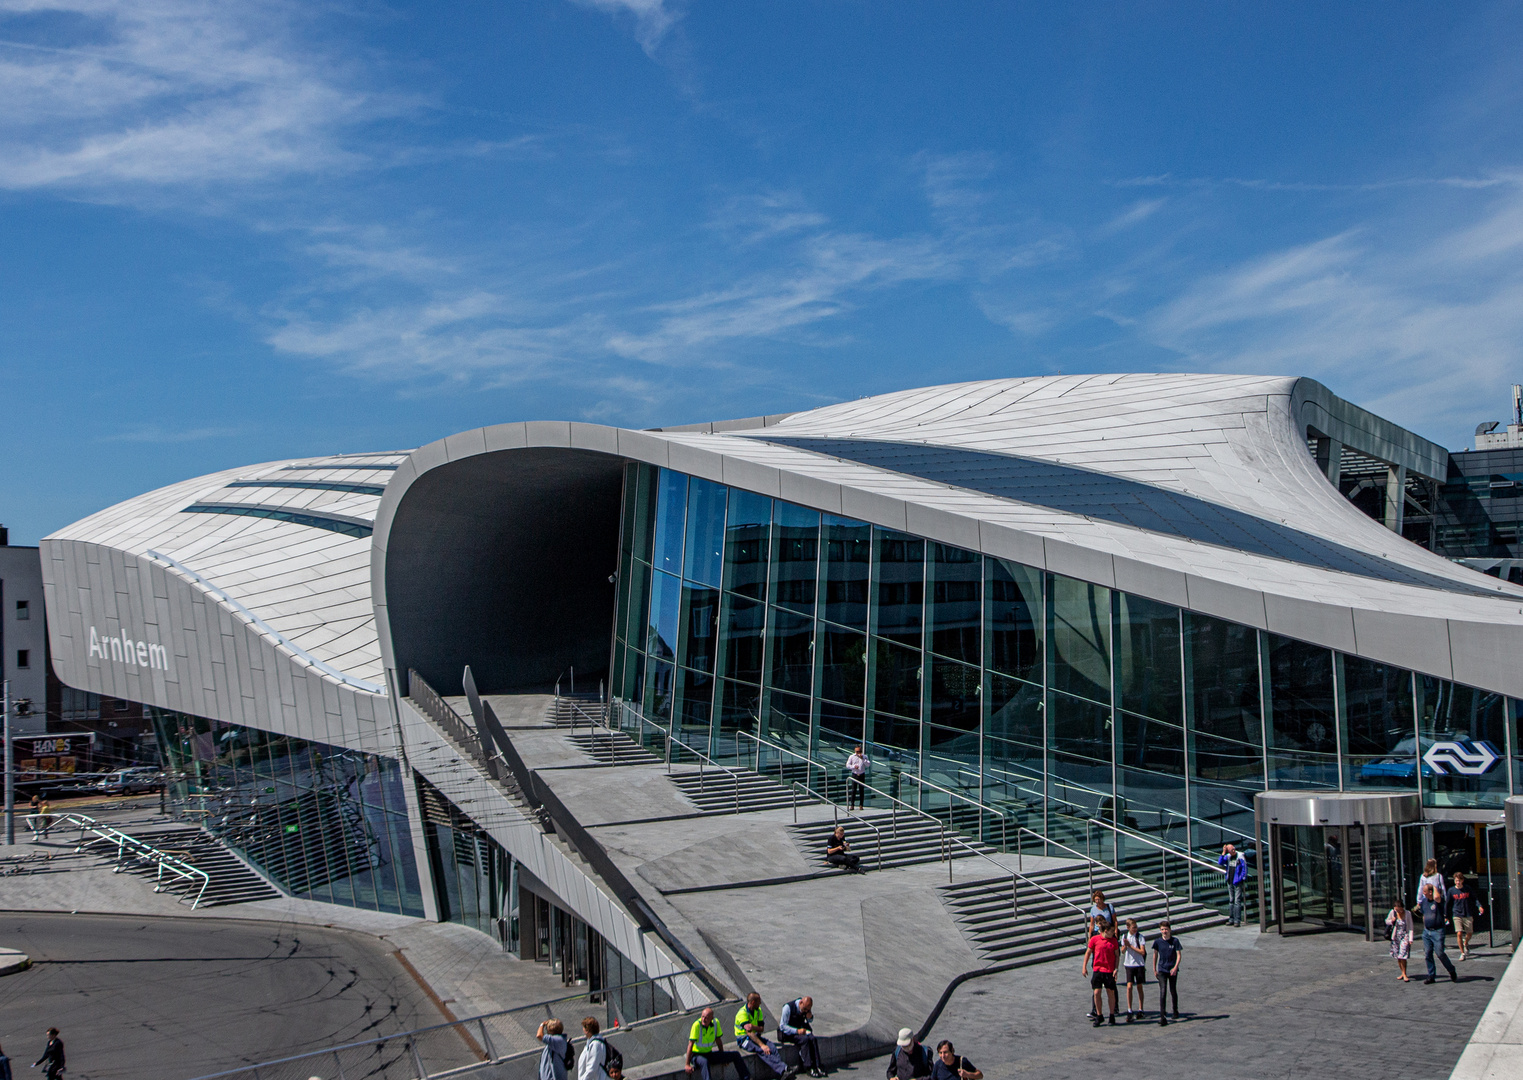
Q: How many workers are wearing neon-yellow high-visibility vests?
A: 2